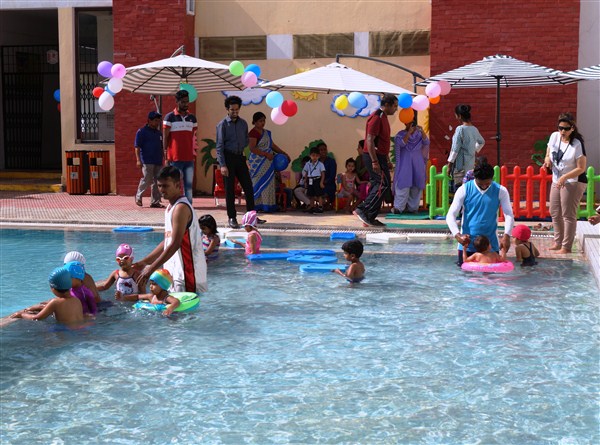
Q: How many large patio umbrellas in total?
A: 4